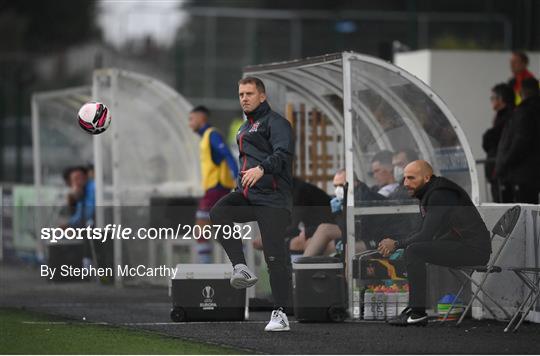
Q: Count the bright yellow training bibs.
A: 1